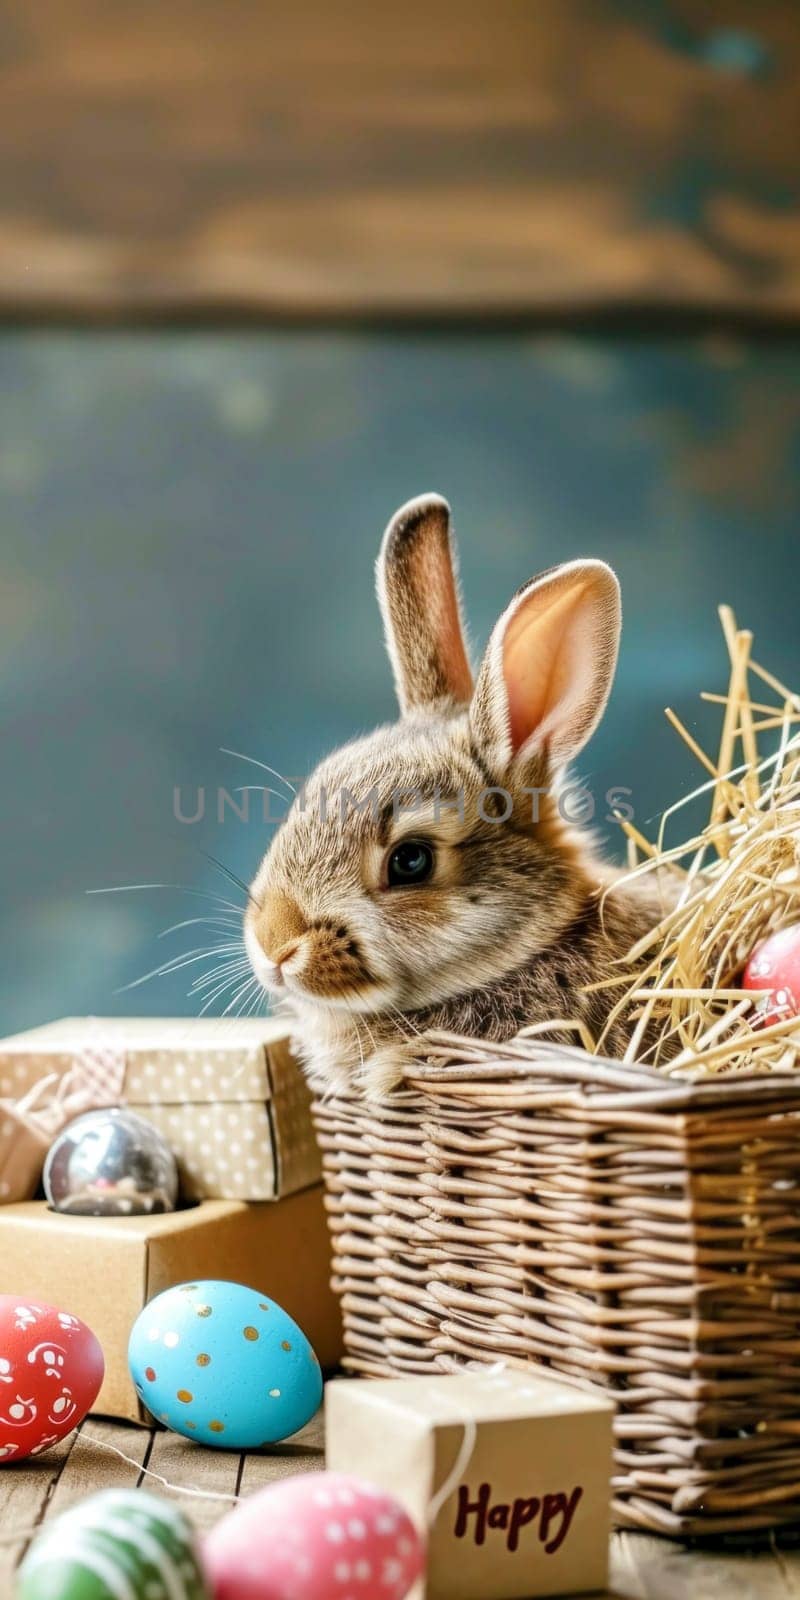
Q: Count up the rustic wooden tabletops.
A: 1